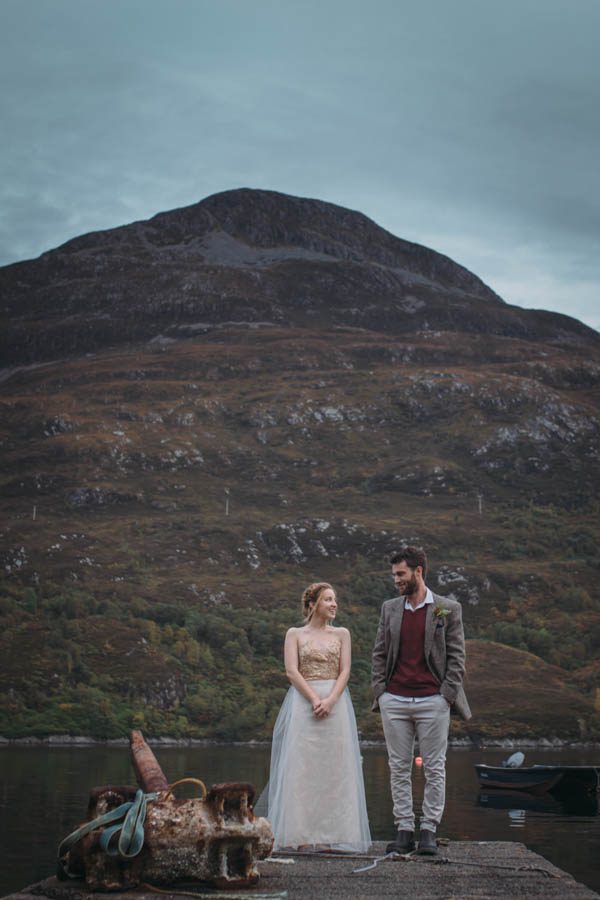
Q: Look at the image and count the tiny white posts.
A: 3